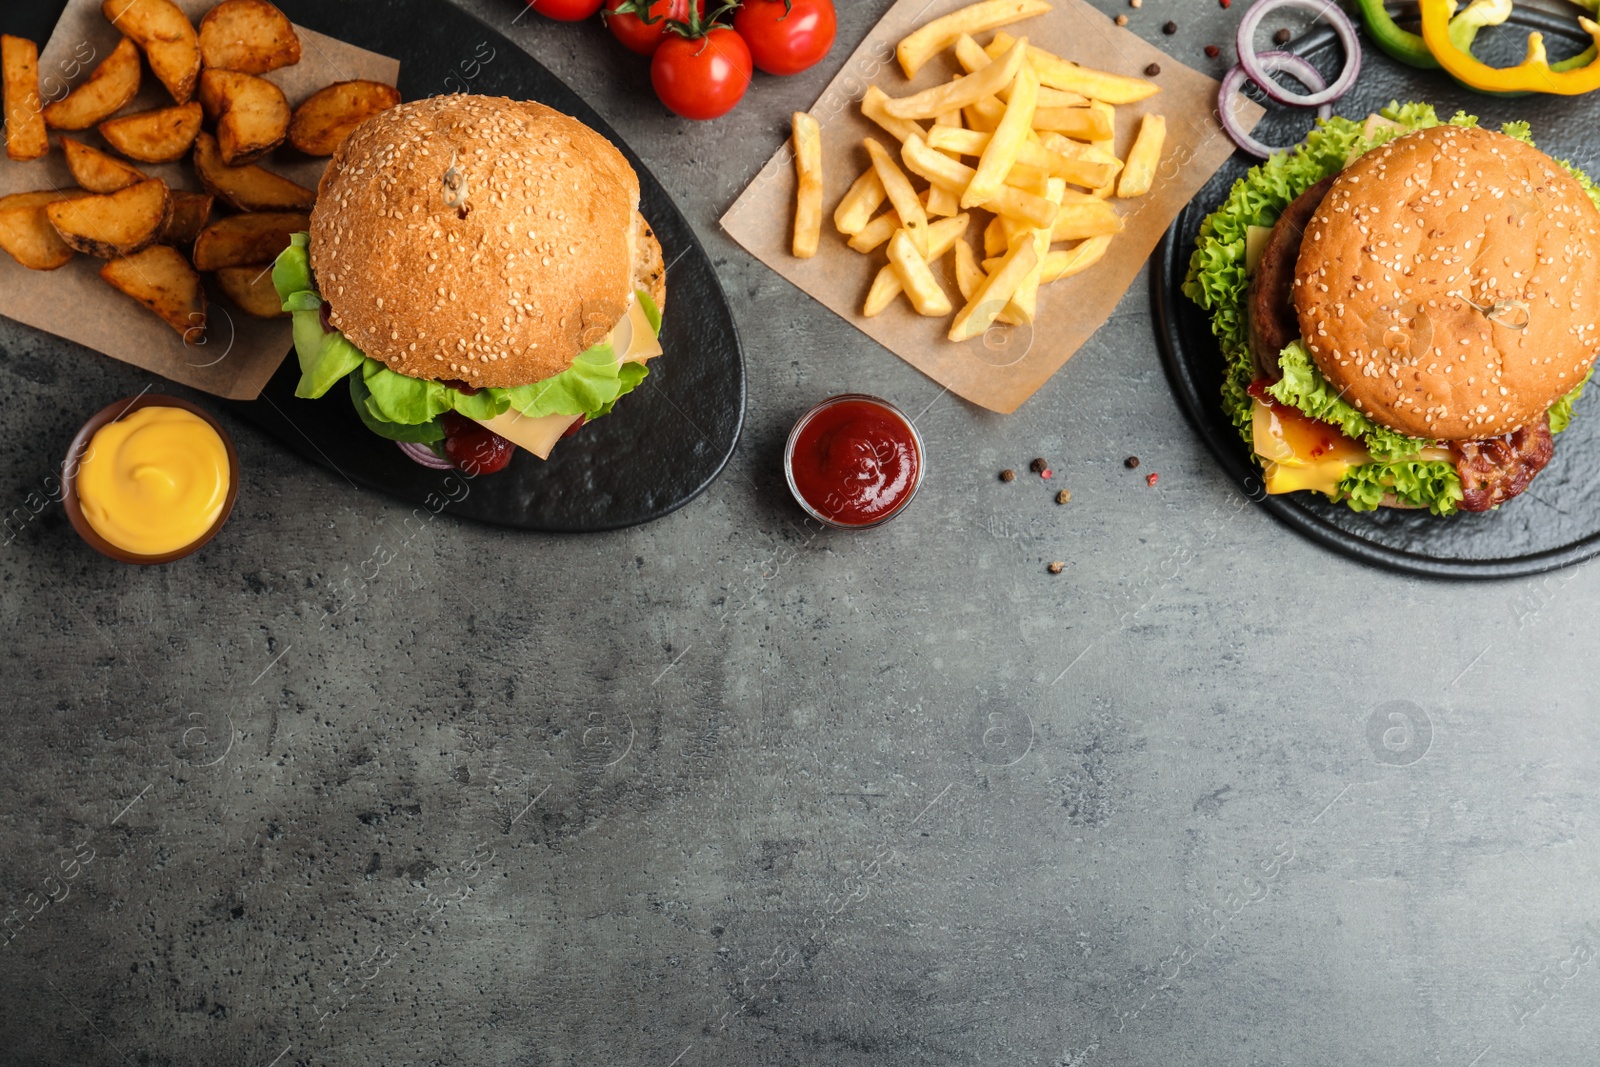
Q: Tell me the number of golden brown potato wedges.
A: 15